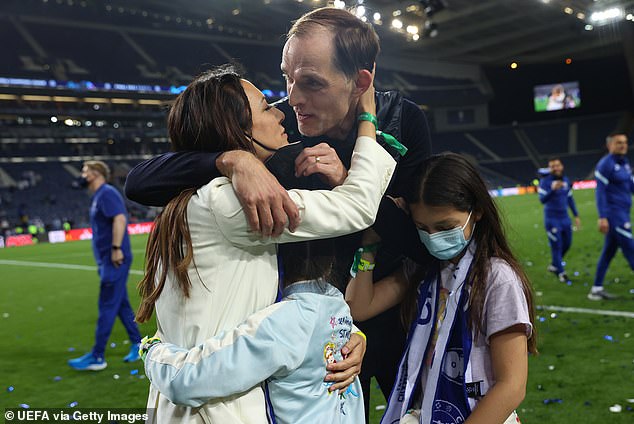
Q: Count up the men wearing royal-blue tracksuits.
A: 3